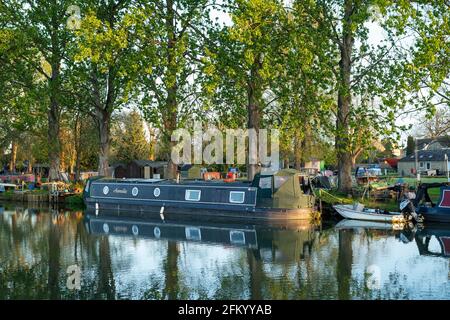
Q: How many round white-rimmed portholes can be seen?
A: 3